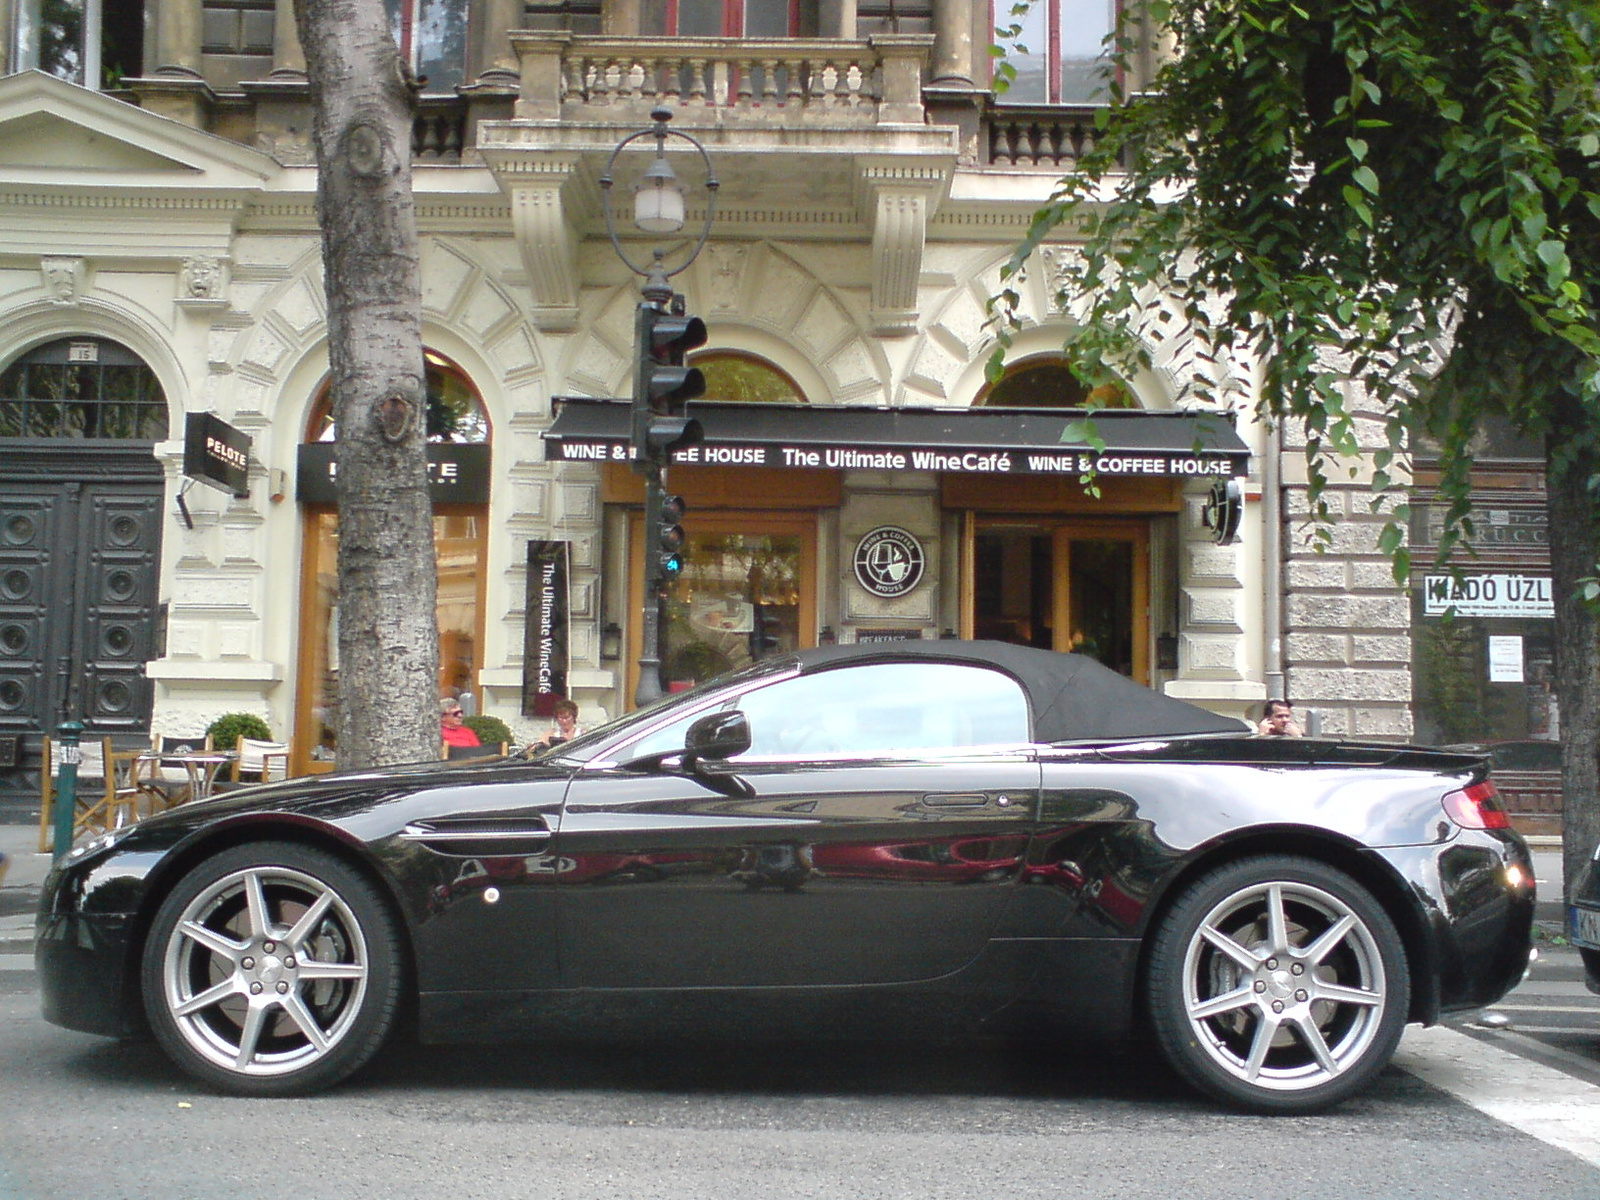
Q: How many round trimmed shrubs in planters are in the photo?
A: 2